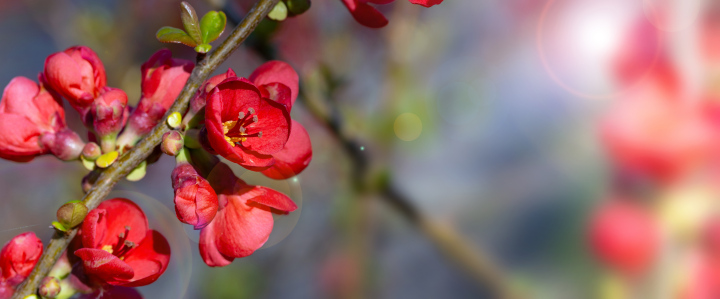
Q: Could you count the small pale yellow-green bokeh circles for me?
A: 1